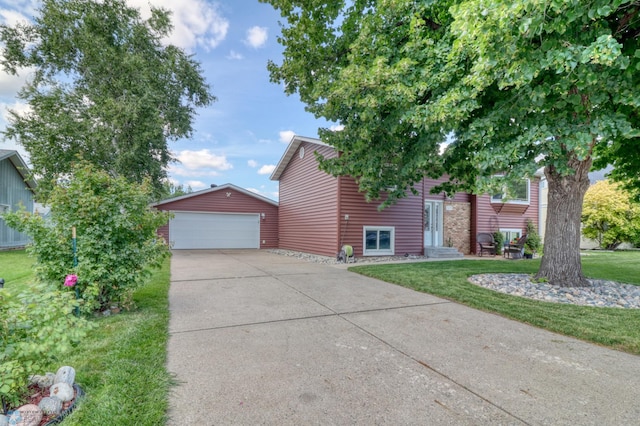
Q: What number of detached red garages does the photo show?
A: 1